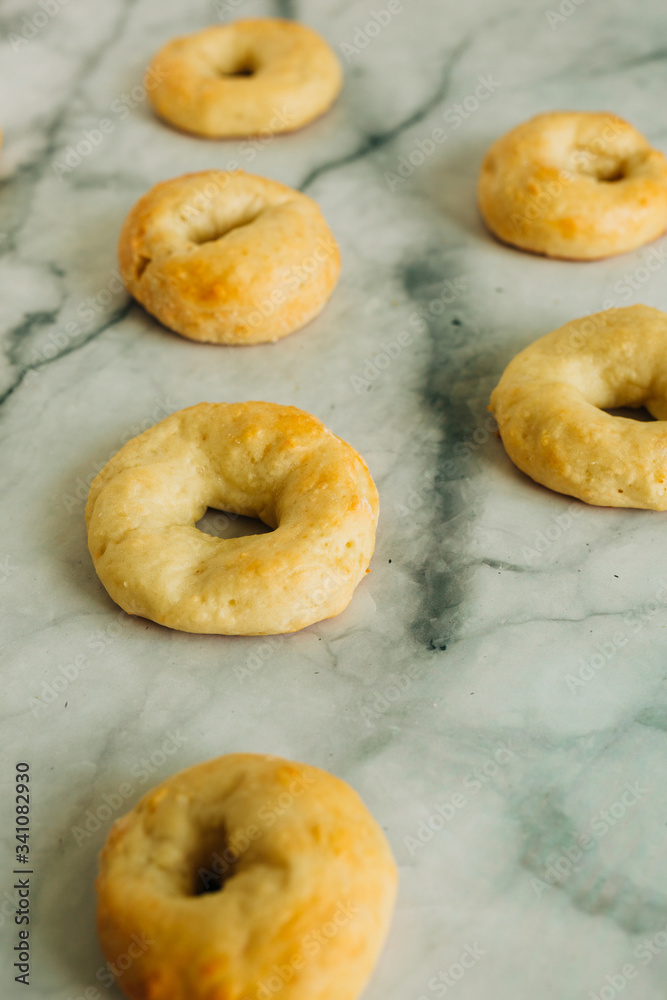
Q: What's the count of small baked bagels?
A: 6